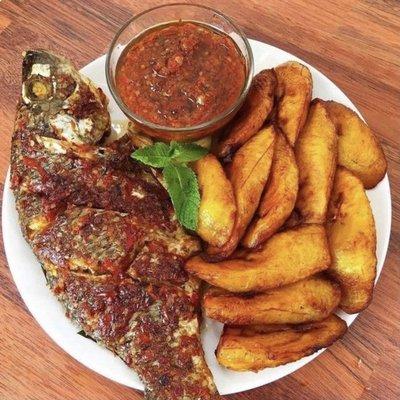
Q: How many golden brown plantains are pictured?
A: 11